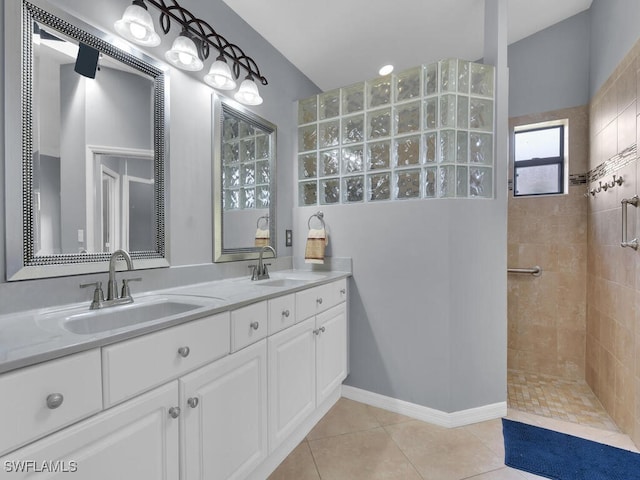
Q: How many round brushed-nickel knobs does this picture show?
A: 10